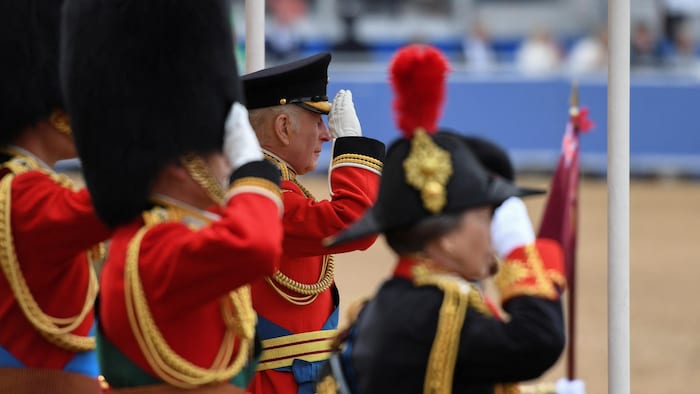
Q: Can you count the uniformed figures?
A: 4